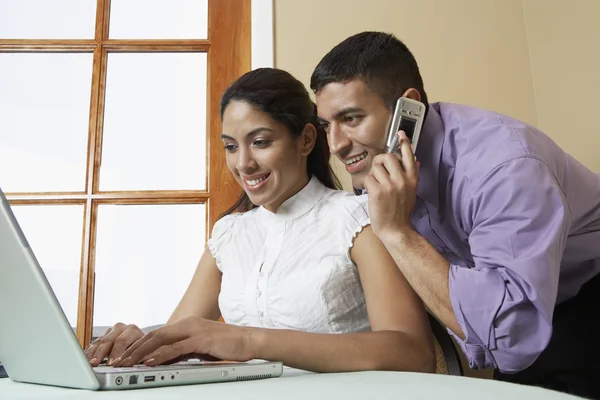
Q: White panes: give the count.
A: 6